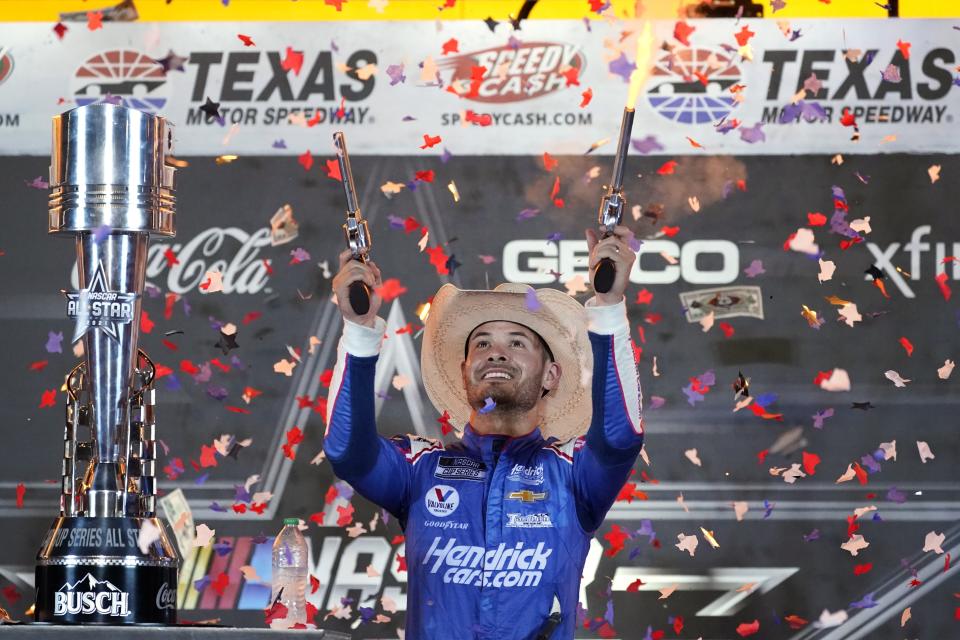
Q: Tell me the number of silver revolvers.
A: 2